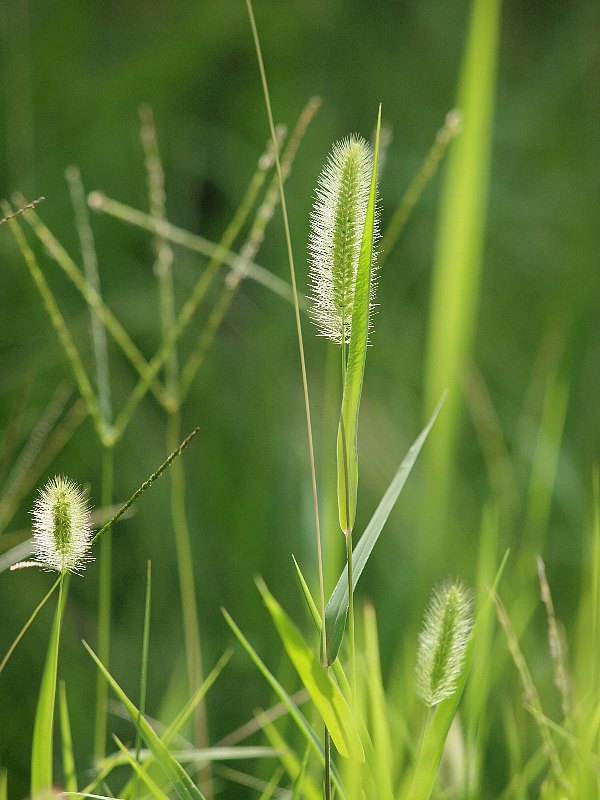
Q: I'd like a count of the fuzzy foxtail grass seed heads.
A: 3